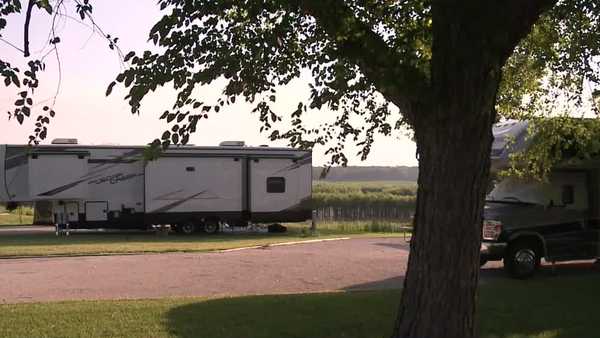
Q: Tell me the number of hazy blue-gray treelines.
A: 1